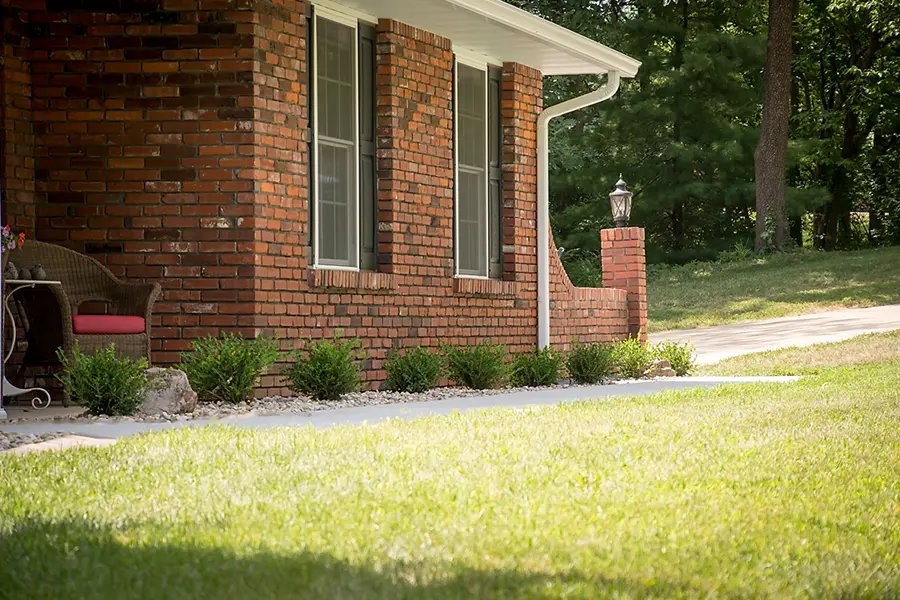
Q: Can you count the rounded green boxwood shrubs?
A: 9